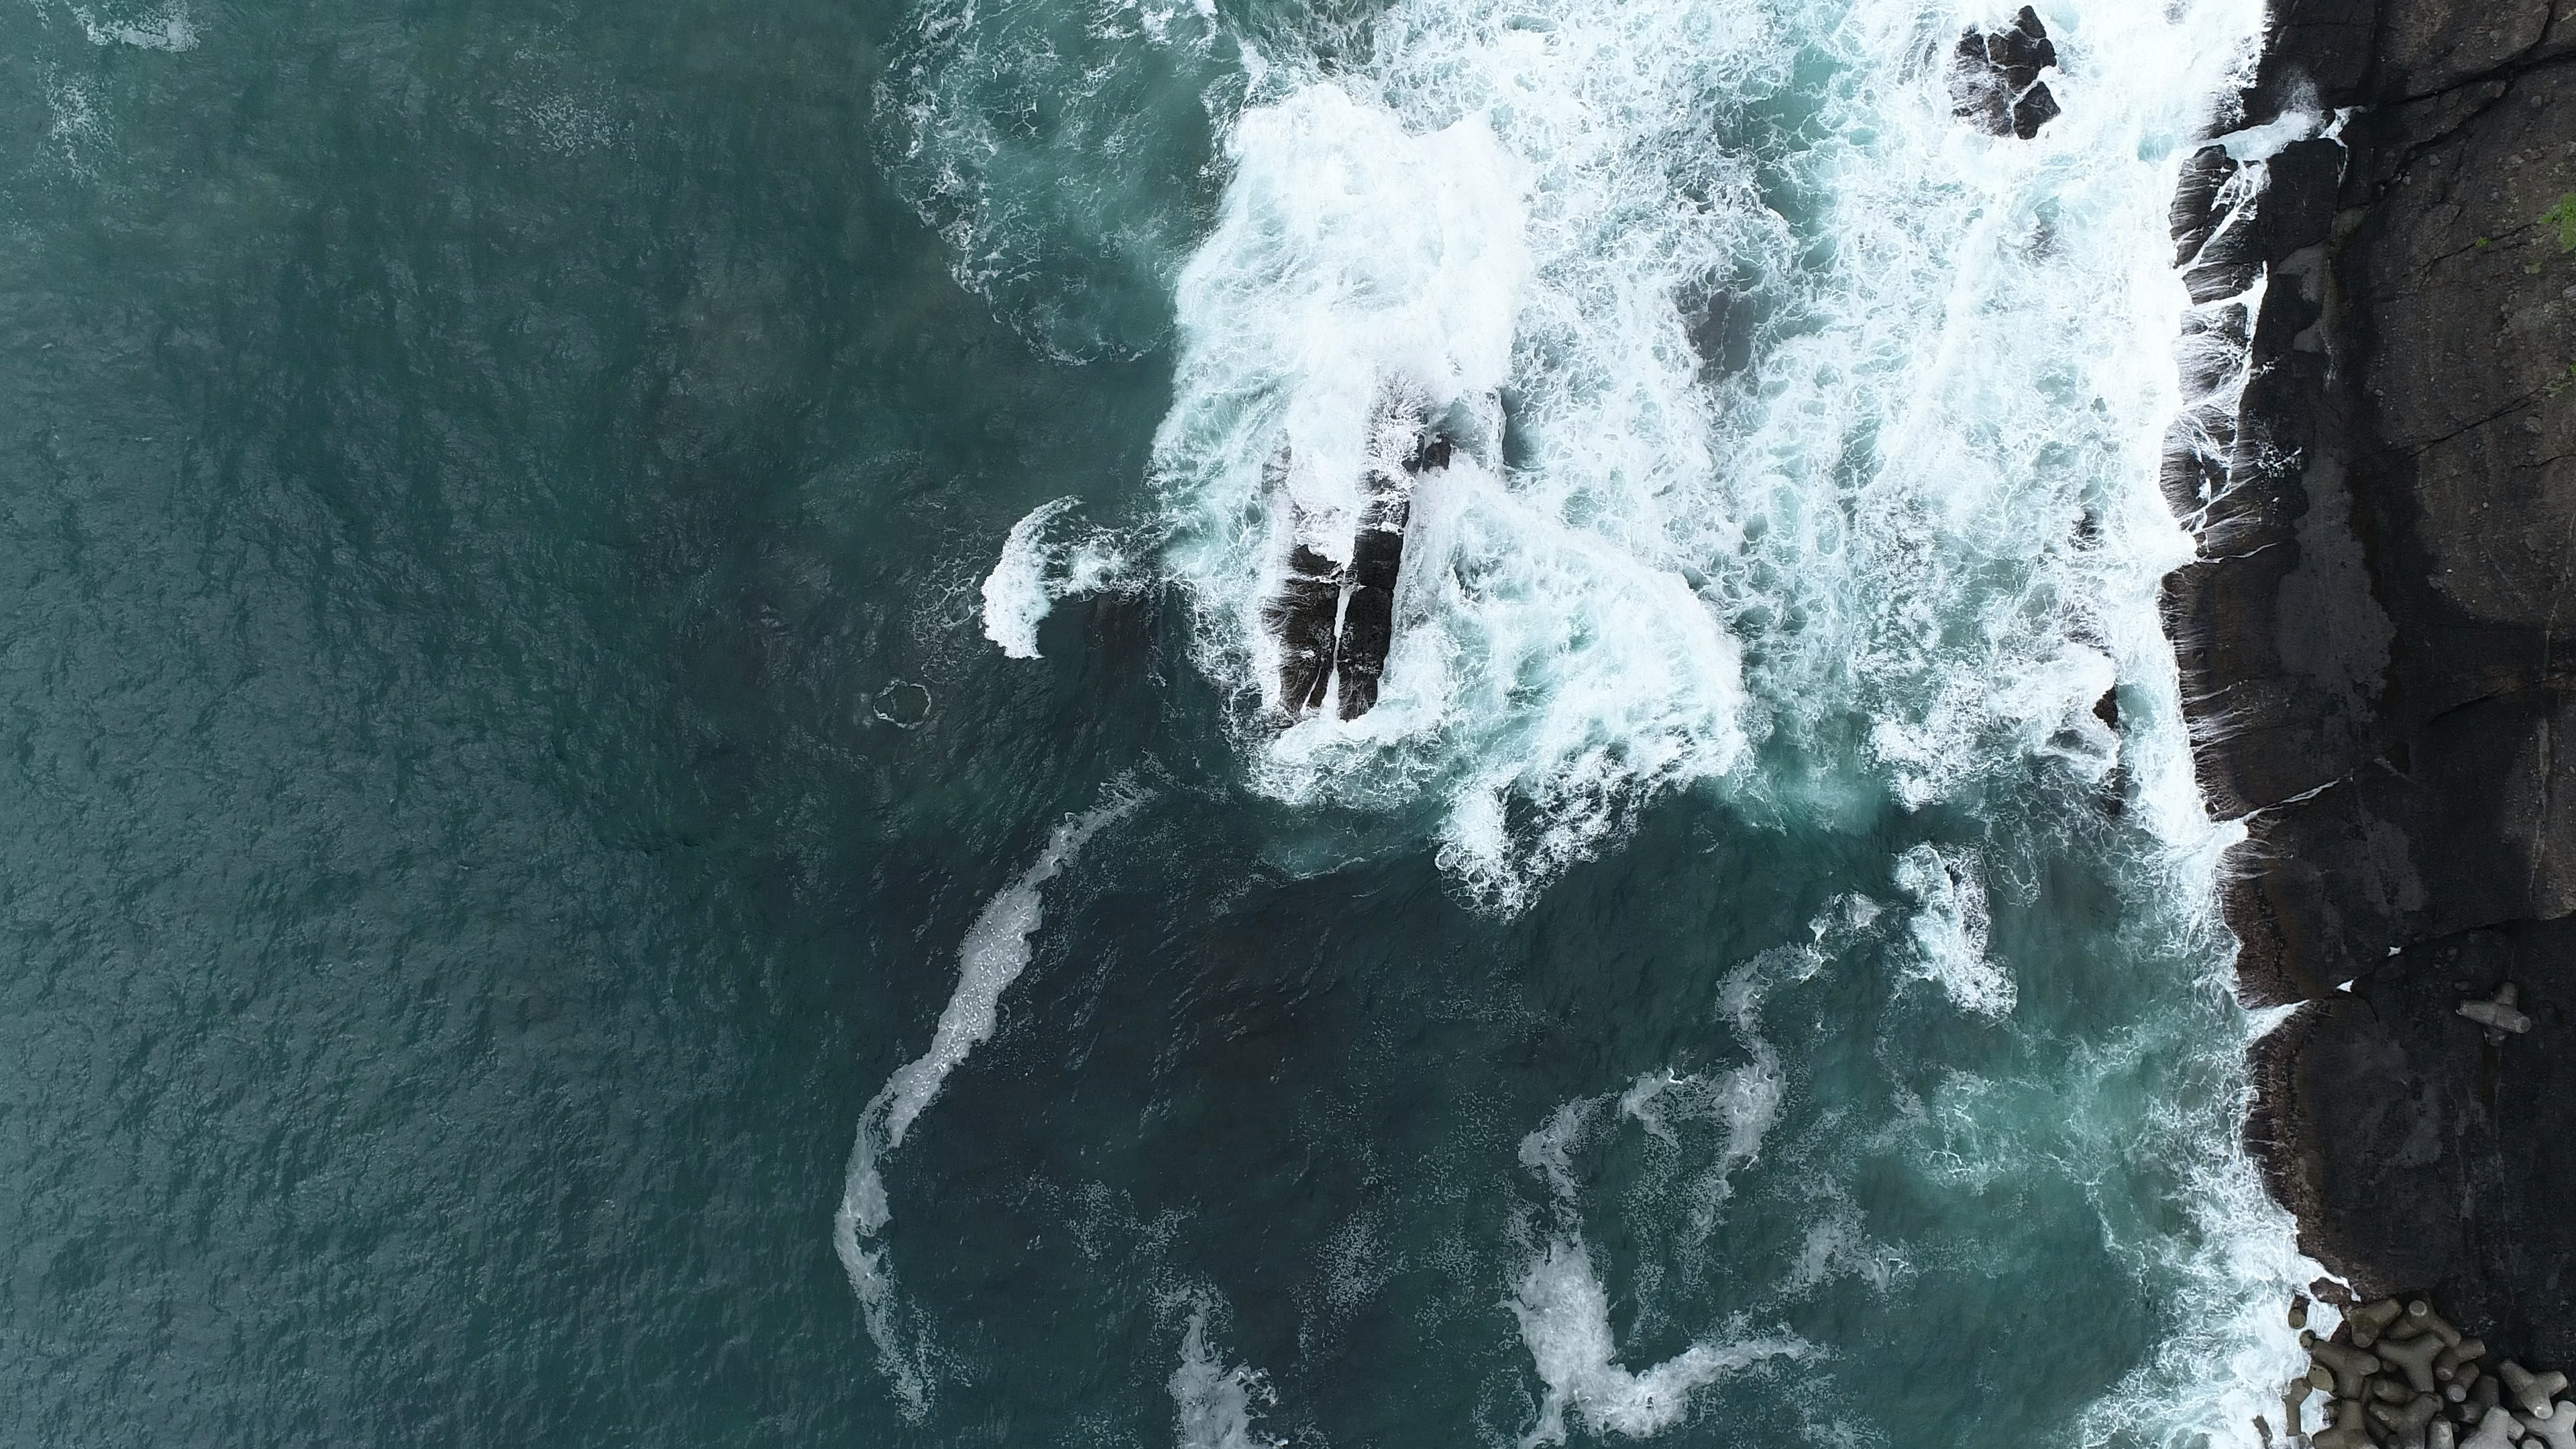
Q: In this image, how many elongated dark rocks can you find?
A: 2